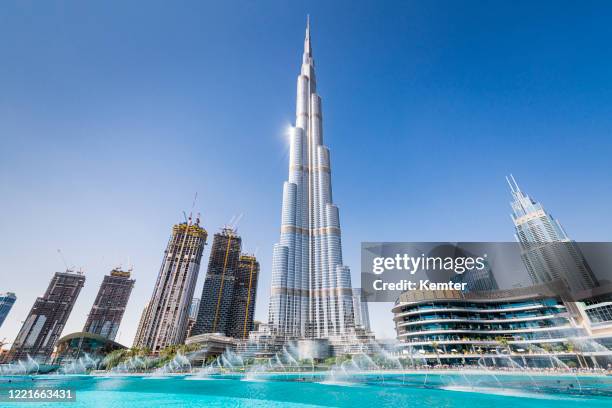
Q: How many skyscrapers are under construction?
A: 5